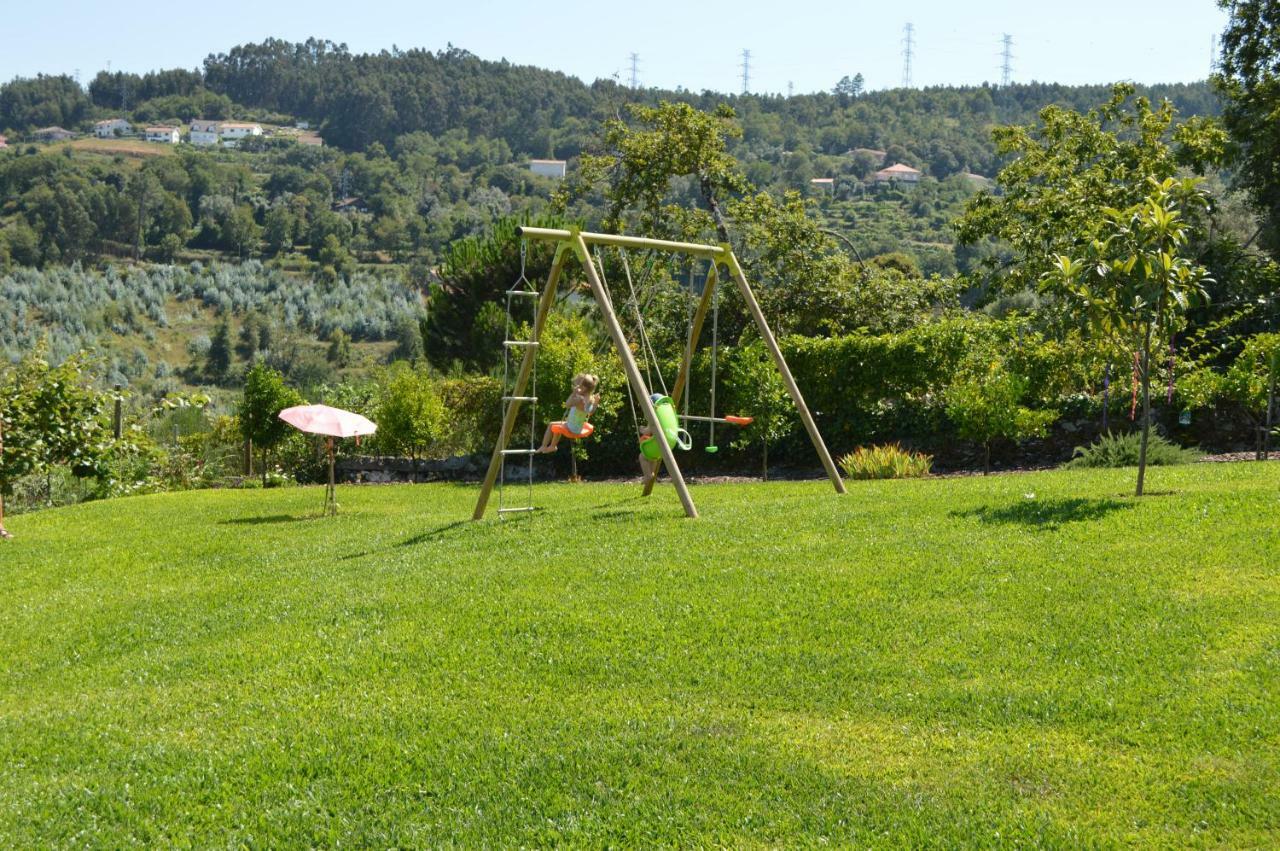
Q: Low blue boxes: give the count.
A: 0